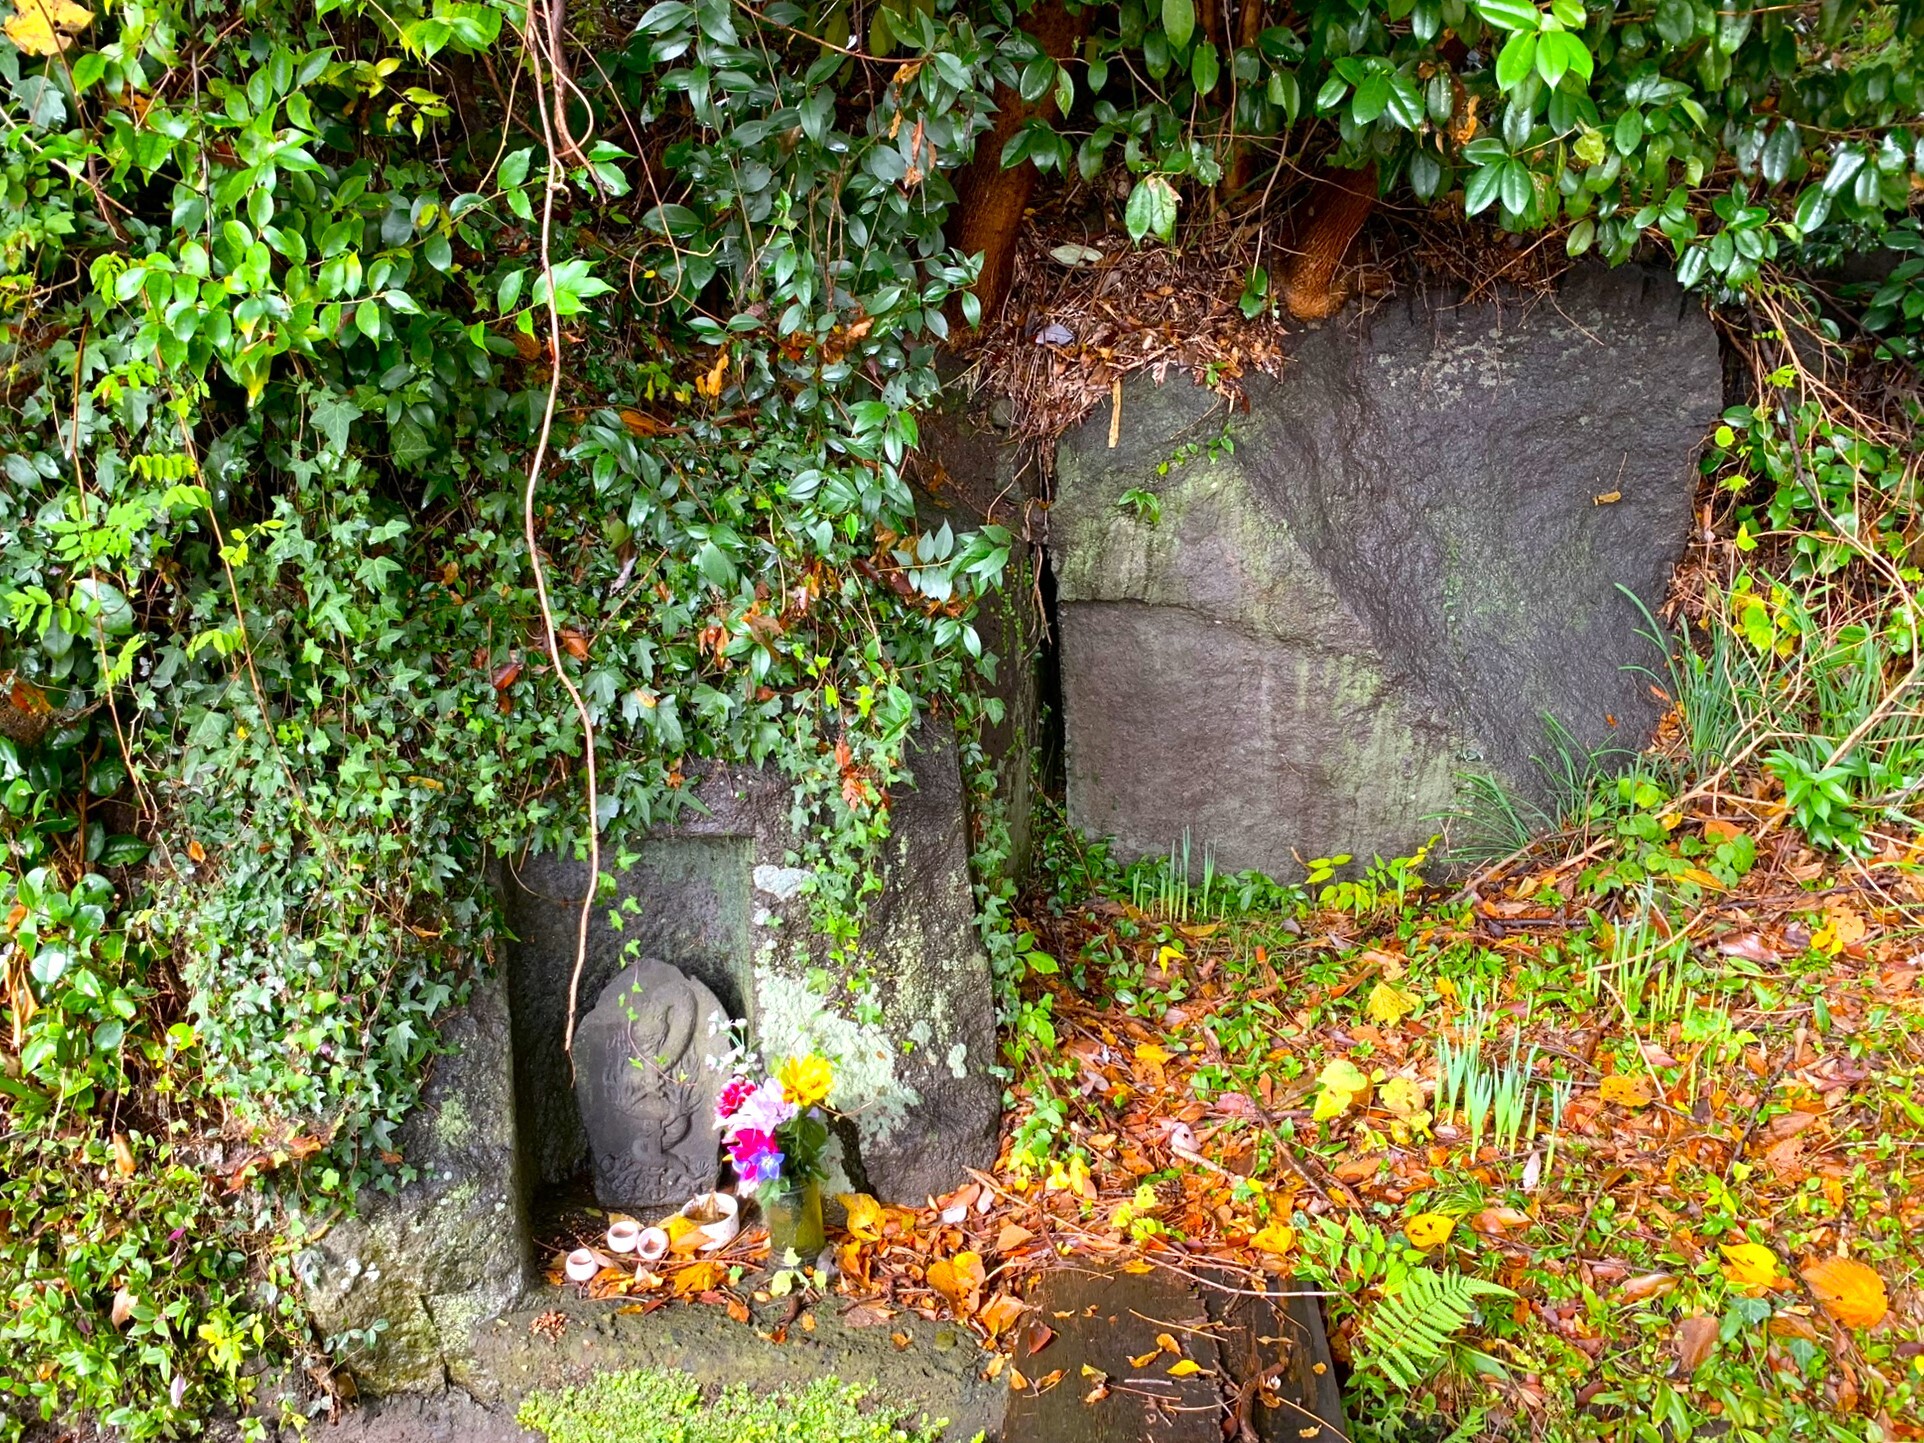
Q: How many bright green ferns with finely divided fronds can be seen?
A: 1